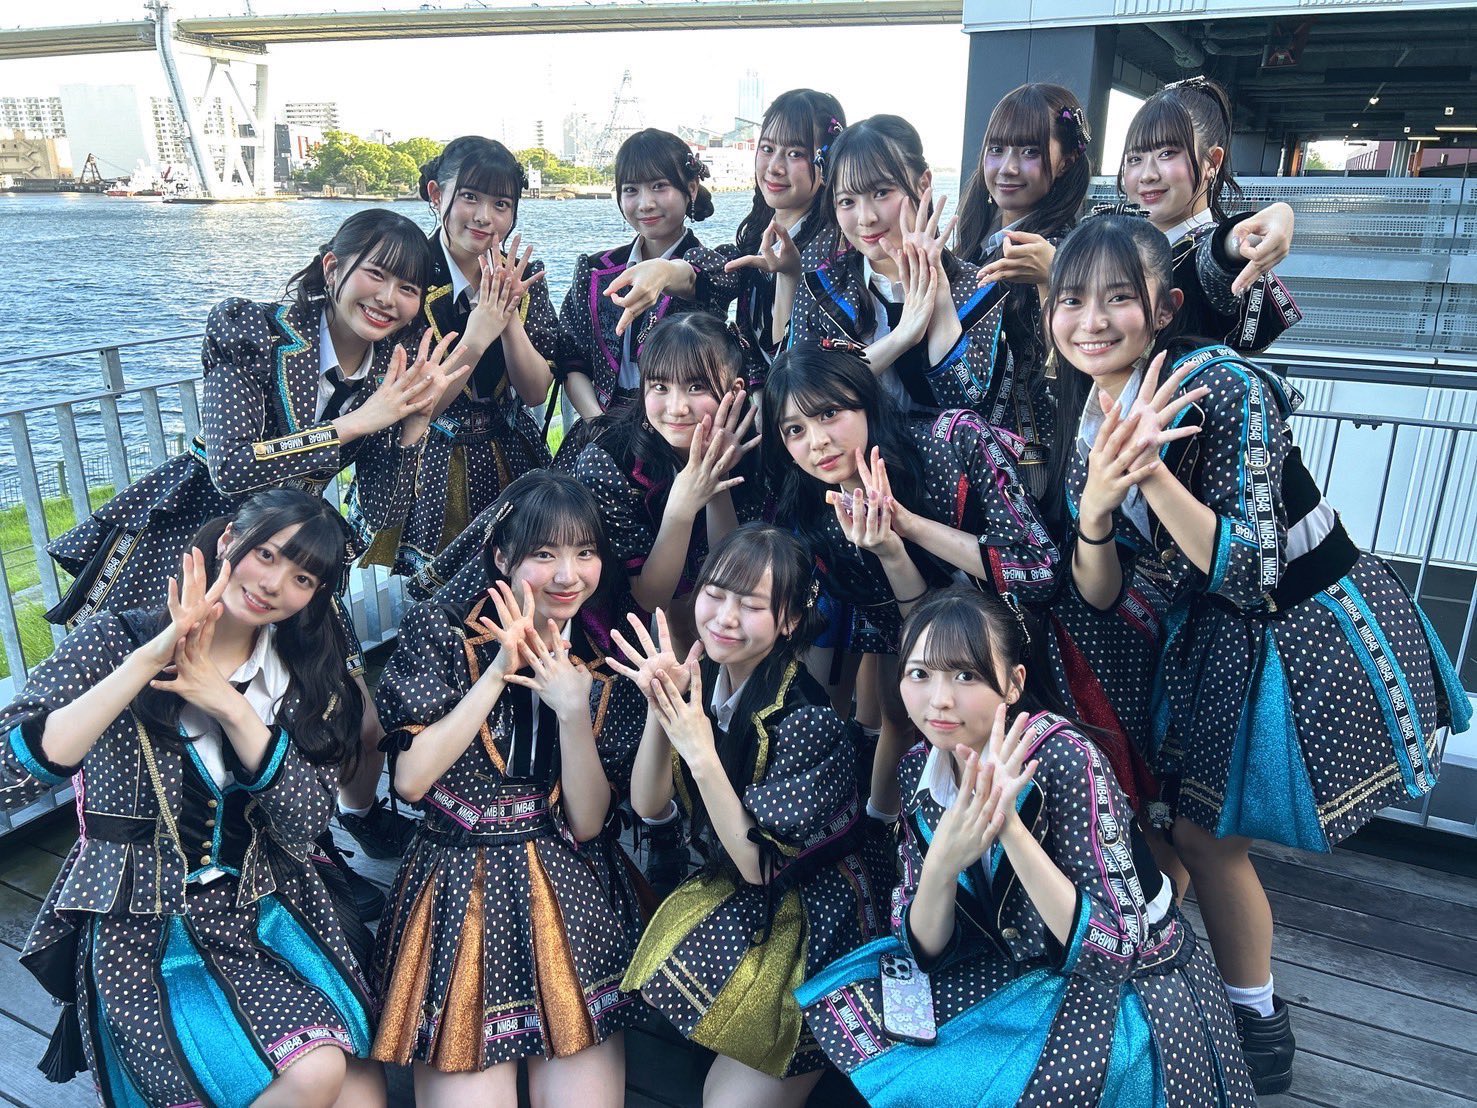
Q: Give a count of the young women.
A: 14